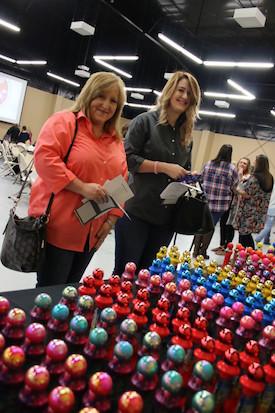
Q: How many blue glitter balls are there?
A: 15